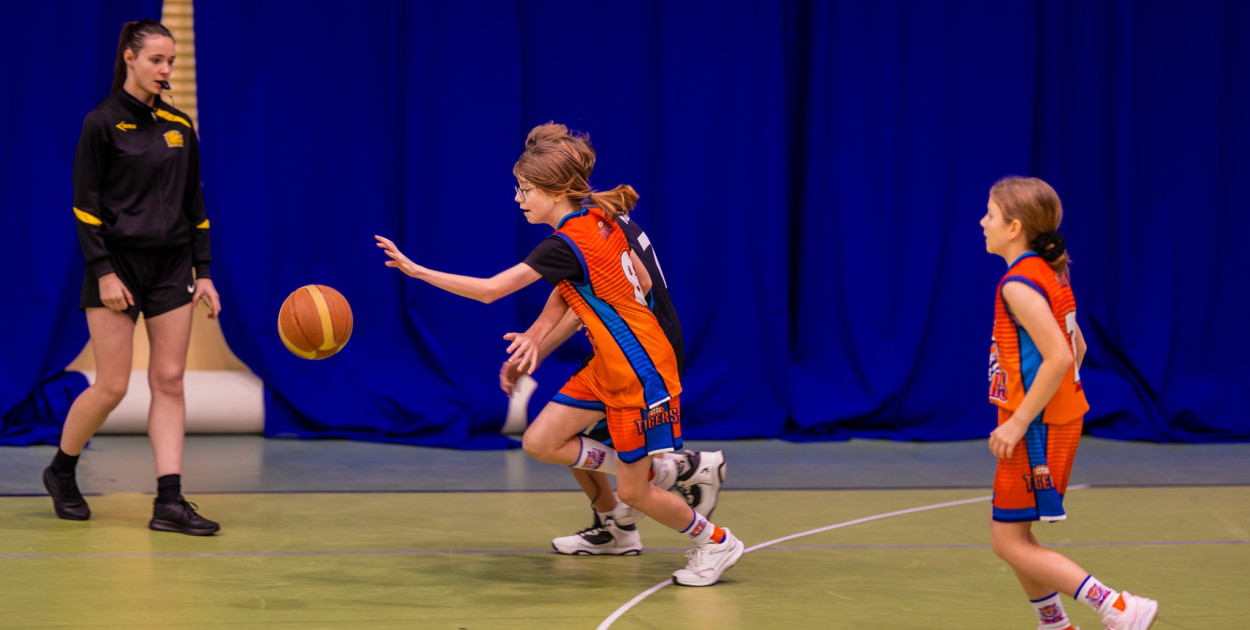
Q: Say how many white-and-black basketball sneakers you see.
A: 2